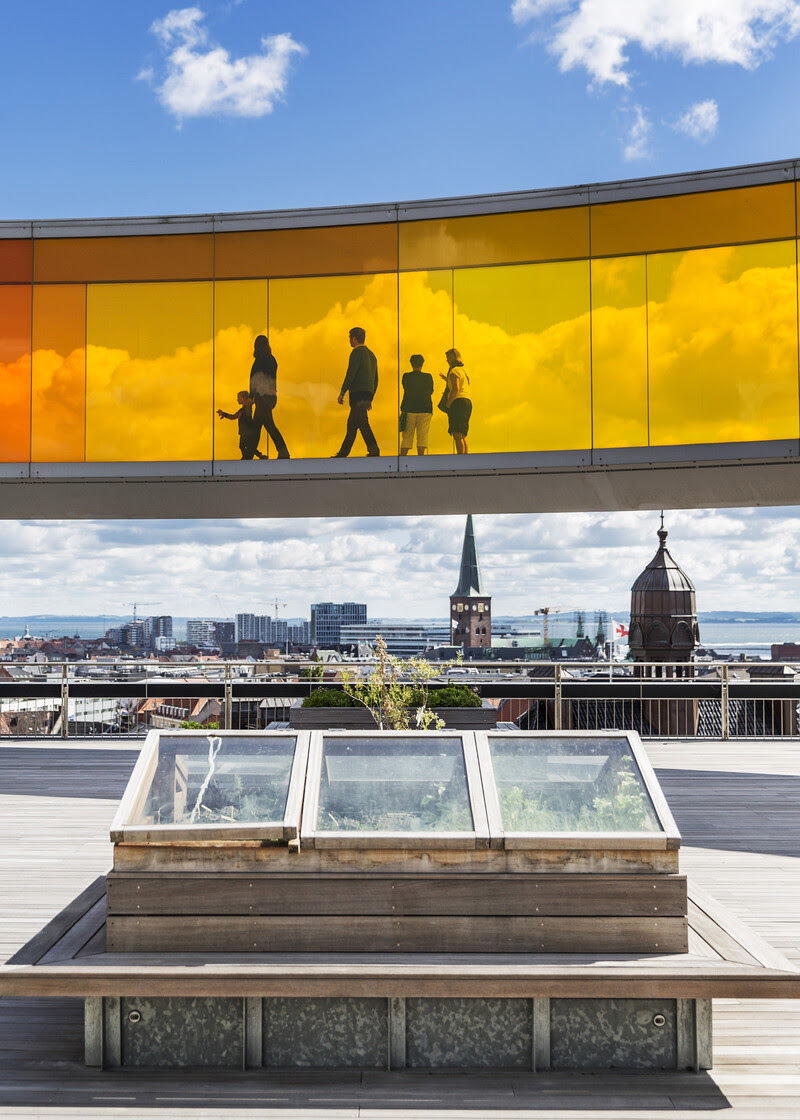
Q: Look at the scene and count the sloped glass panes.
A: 3